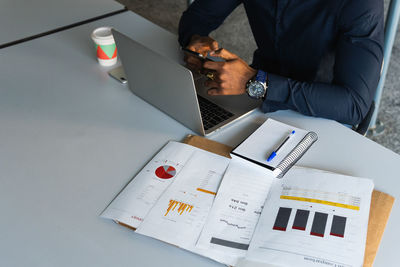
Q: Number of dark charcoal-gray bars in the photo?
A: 4